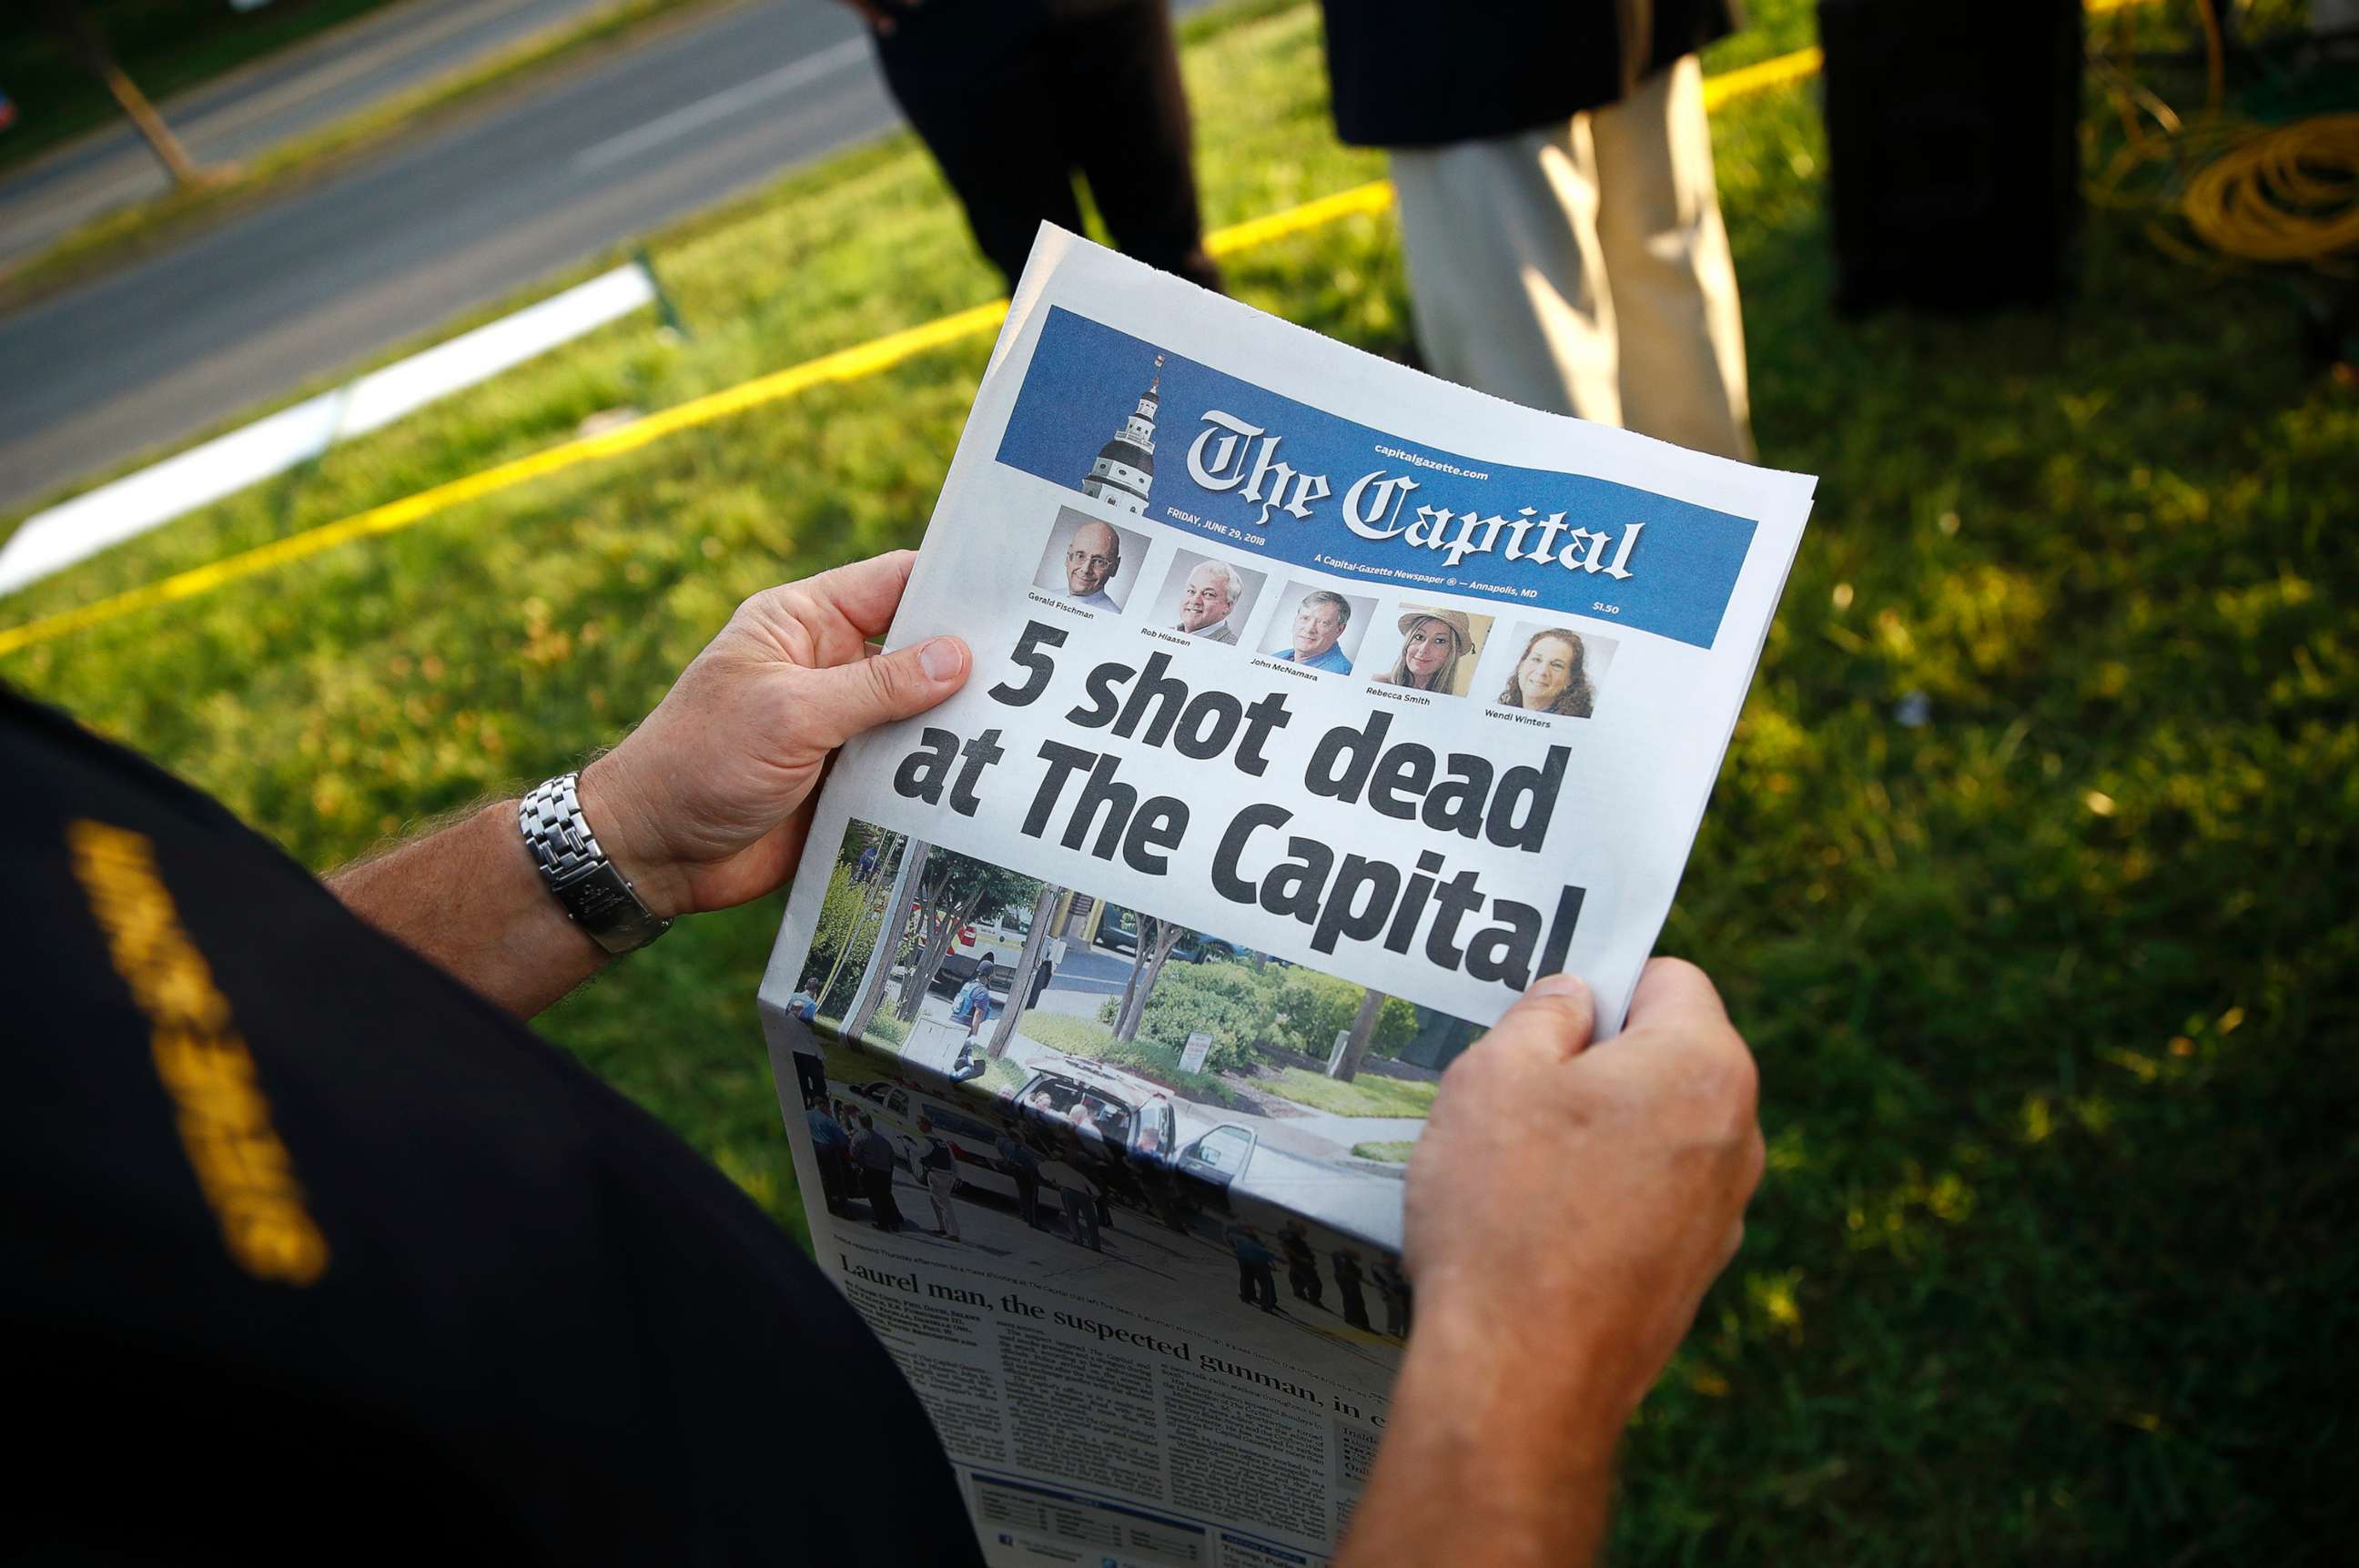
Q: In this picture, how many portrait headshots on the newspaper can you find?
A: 5